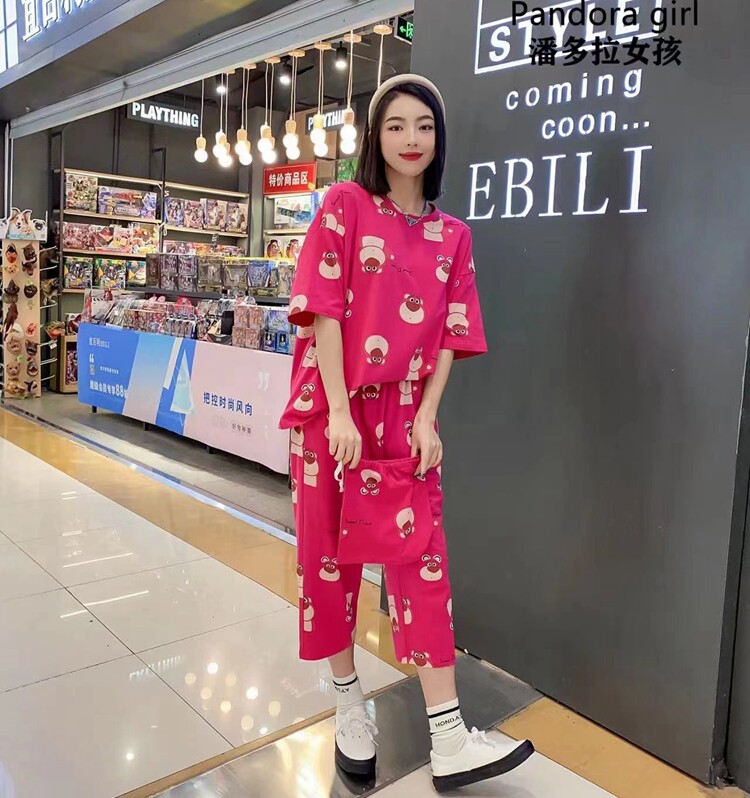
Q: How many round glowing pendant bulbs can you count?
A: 13